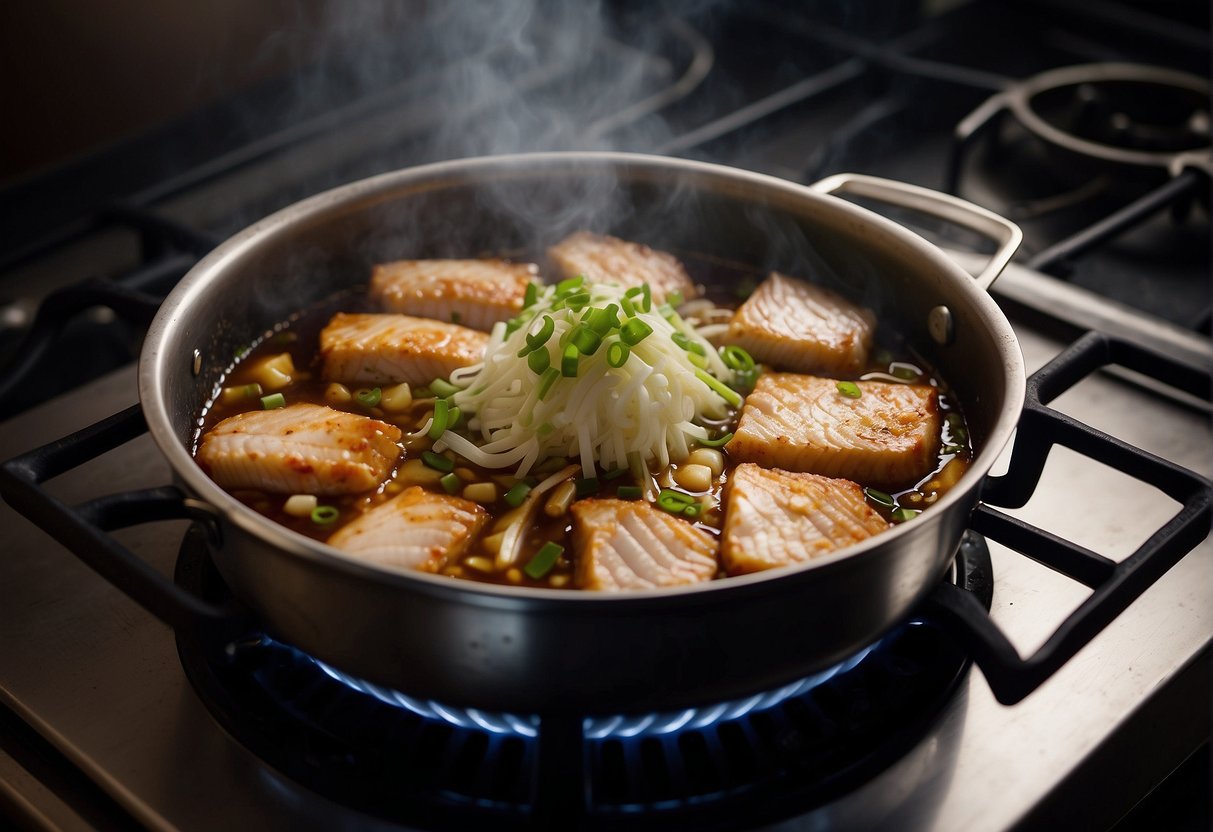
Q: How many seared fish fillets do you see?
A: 9